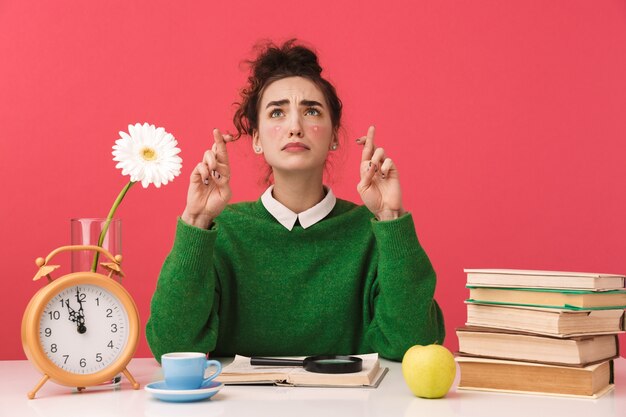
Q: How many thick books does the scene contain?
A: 5